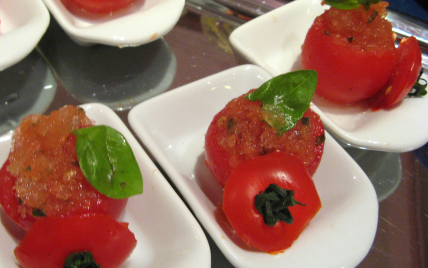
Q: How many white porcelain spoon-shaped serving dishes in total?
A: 5